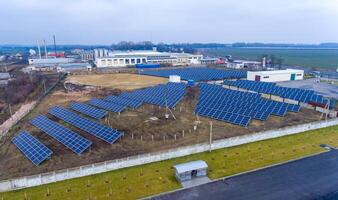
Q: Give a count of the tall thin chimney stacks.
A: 3